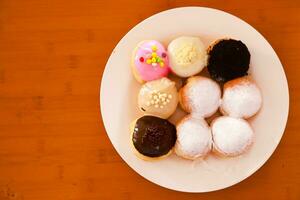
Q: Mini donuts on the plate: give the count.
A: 9